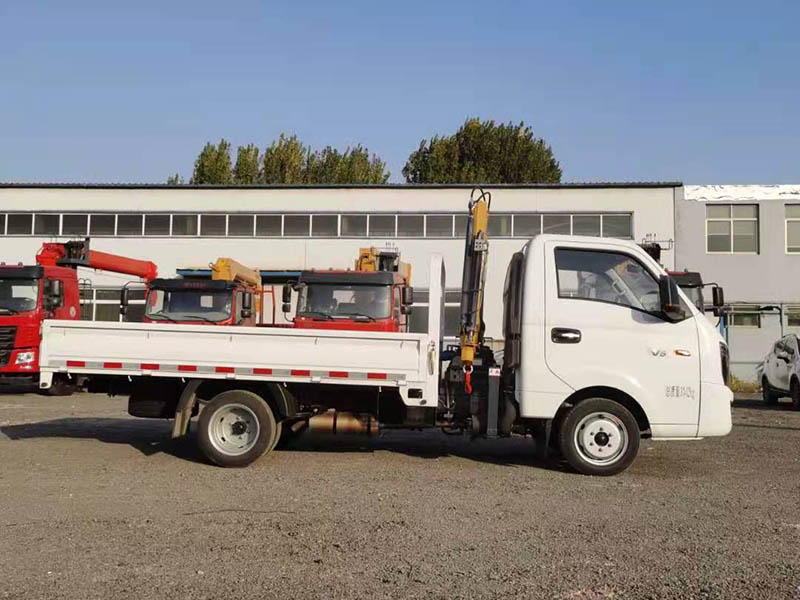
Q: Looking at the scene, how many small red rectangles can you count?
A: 9